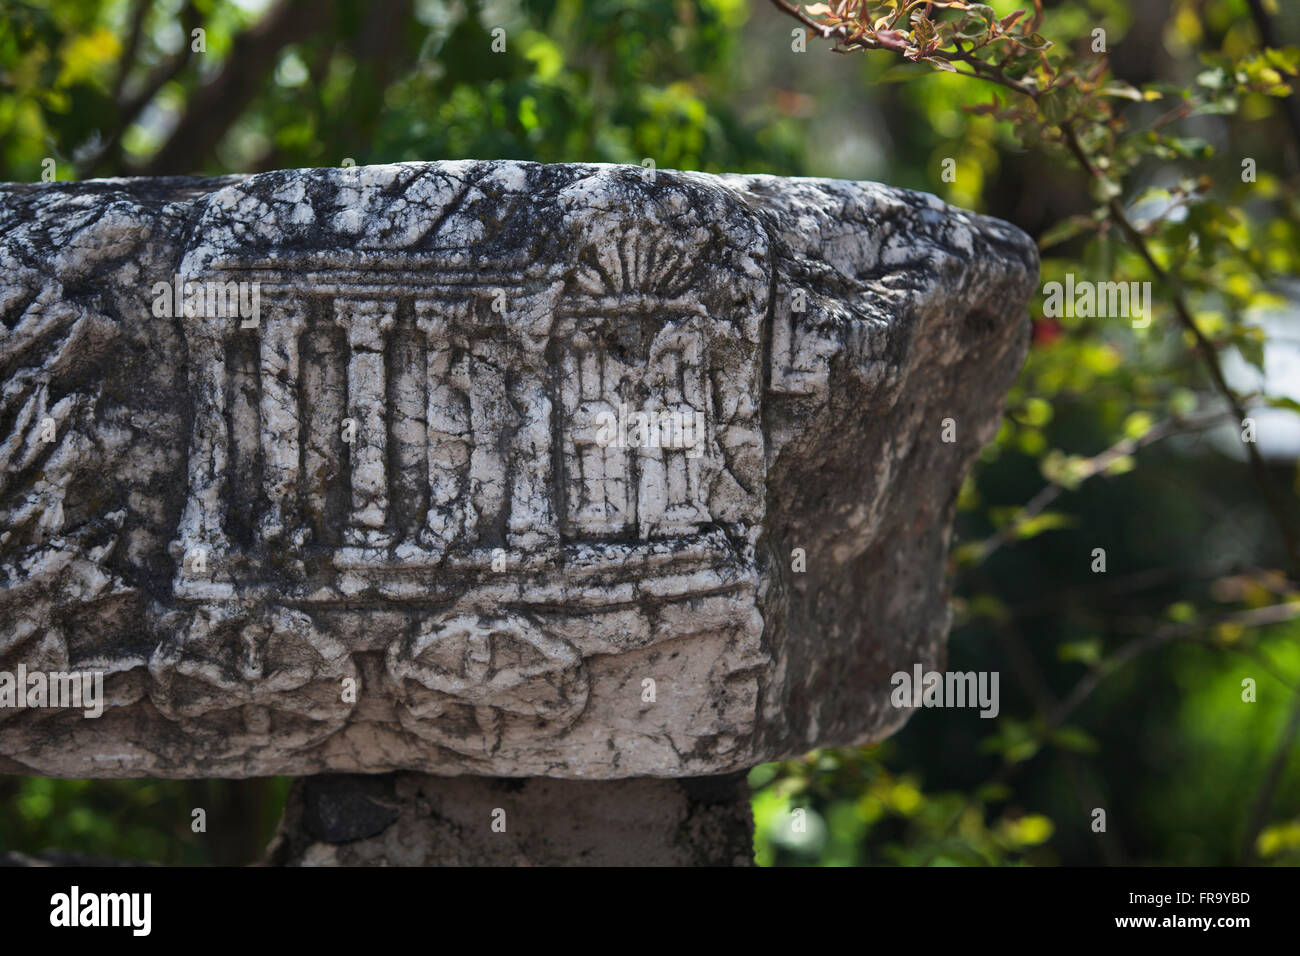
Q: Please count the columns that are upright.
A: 5